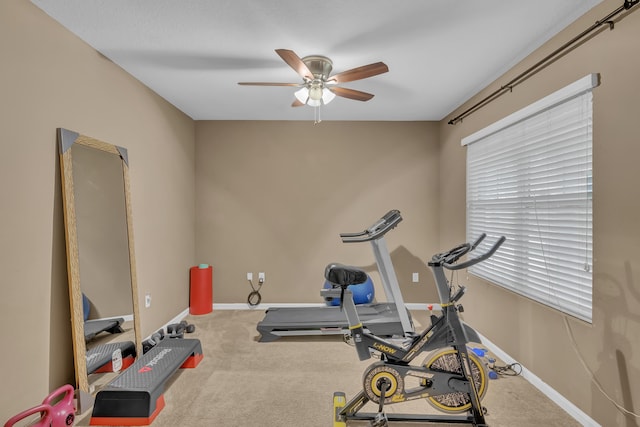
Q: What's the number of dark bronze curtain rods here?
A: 1